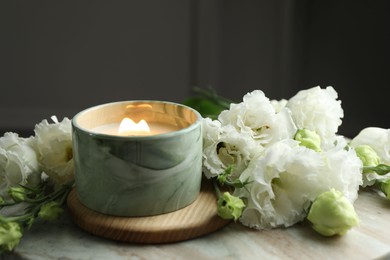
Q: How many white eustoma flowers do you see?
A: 7